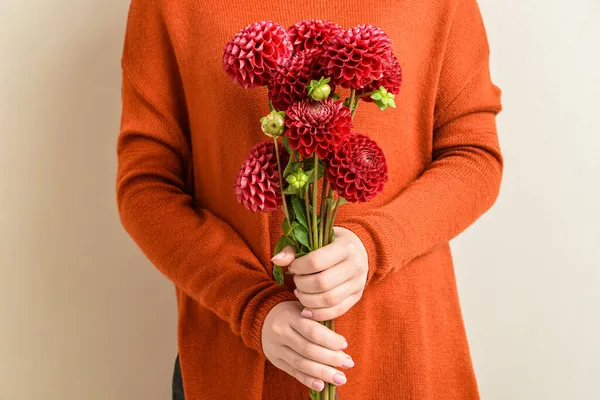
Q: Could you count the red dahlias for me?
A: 8